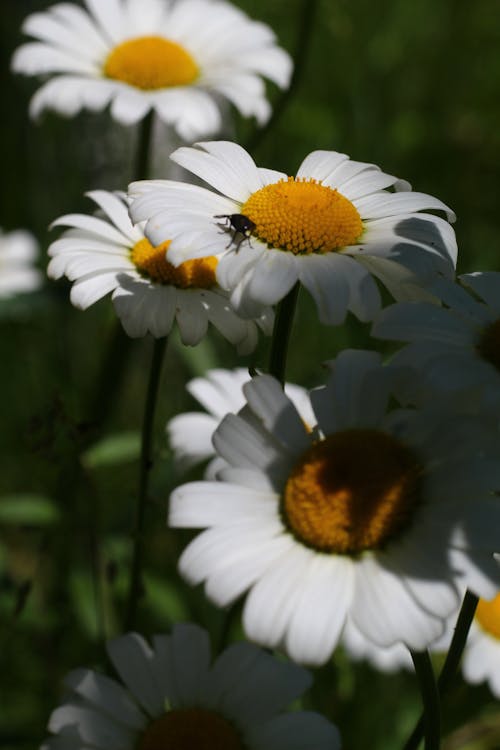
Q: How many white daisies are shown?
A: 9